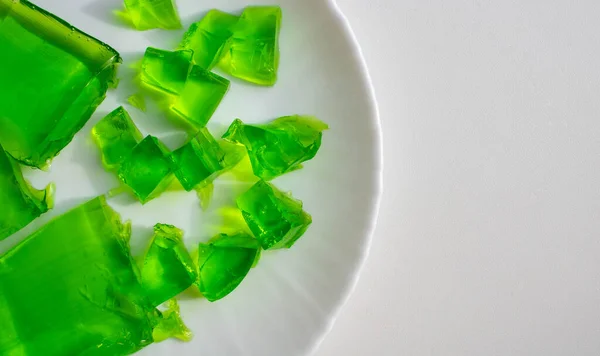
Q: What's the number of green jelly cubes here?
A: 12